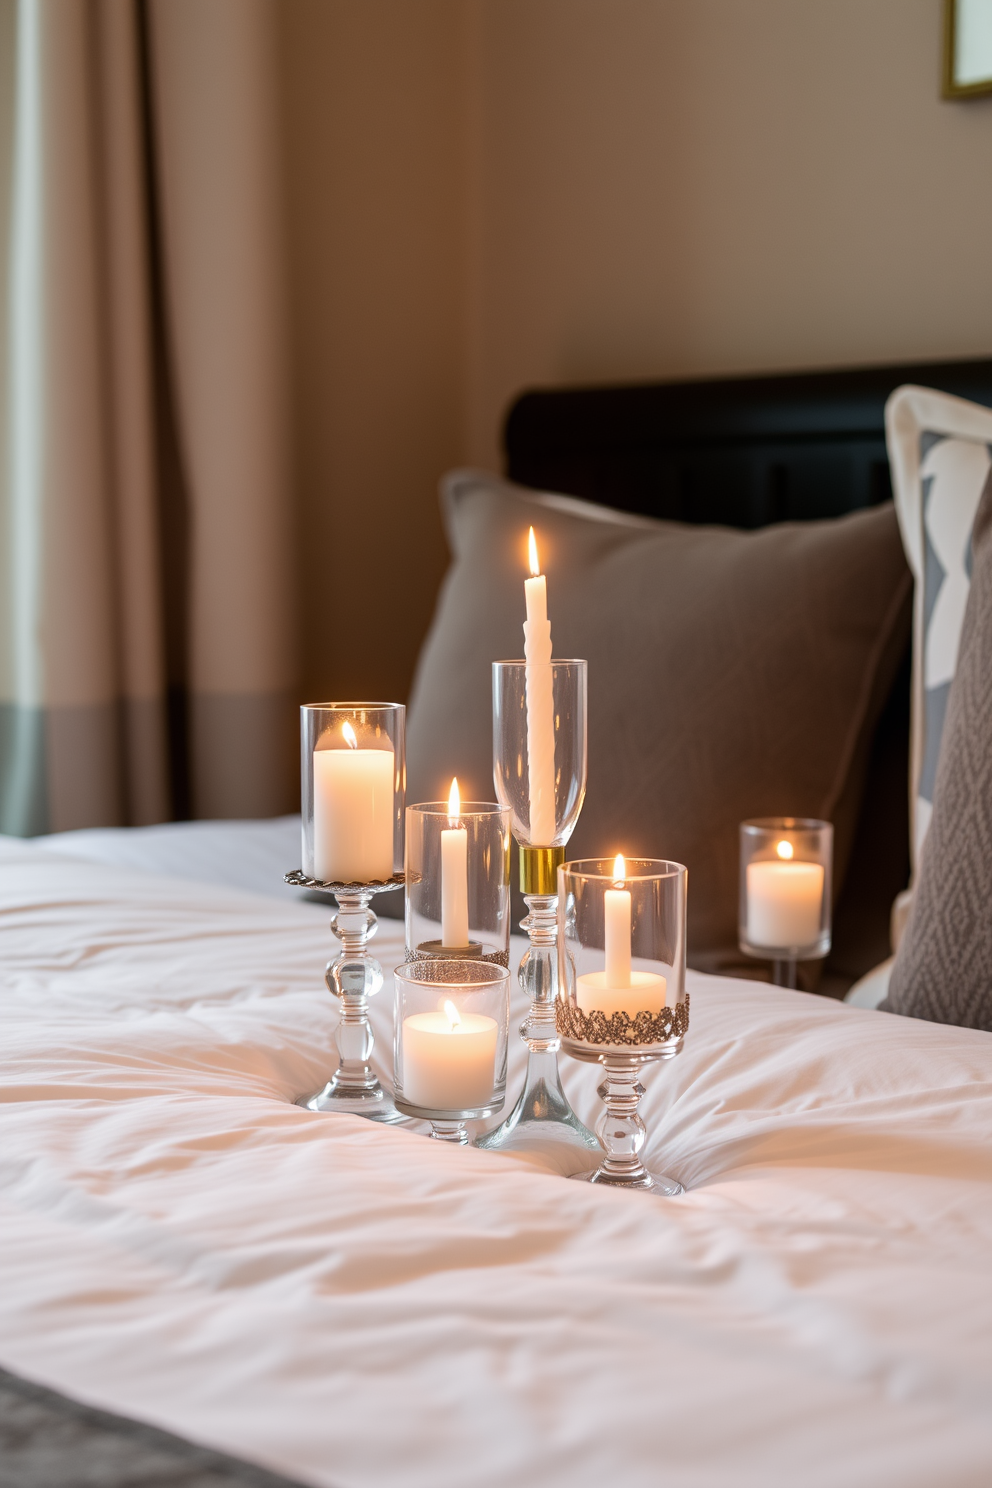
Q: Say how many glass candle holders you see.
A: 6